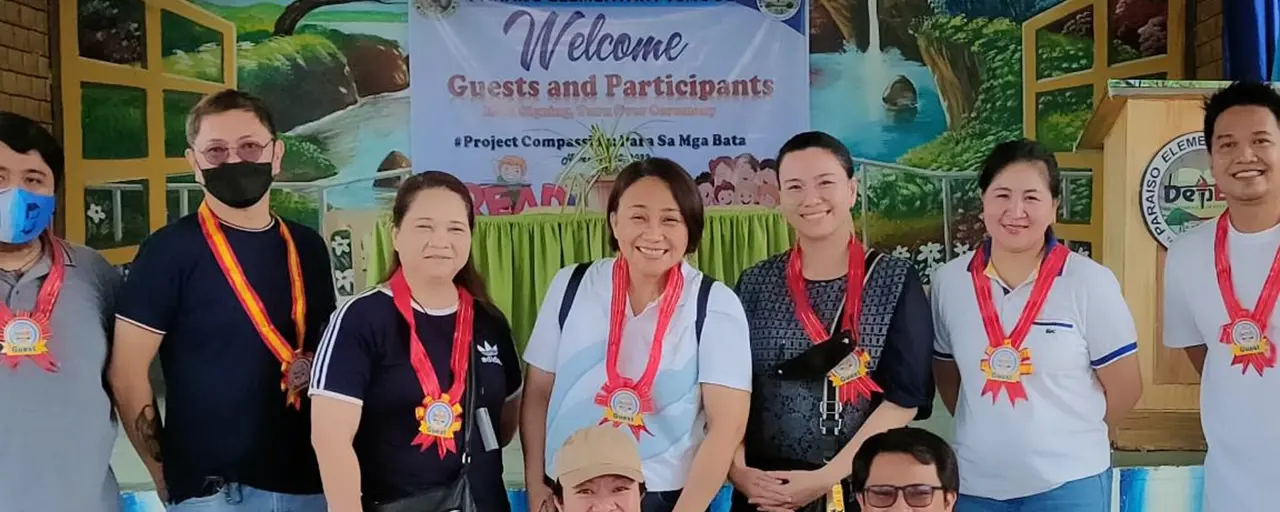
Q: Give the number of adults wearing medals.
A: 7